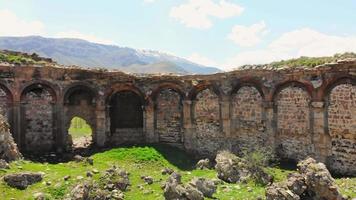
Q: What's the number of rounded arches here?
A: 9